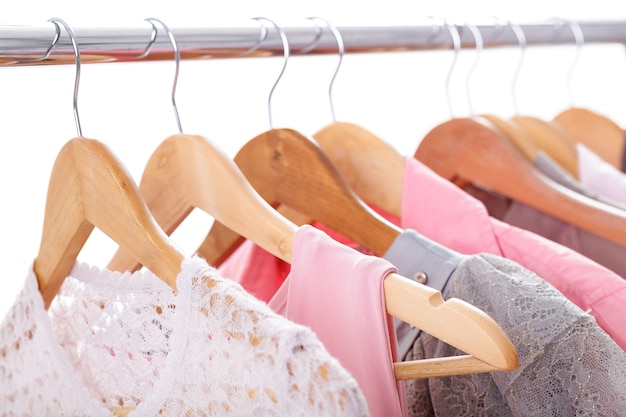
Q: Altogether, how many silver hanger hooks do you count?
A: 8